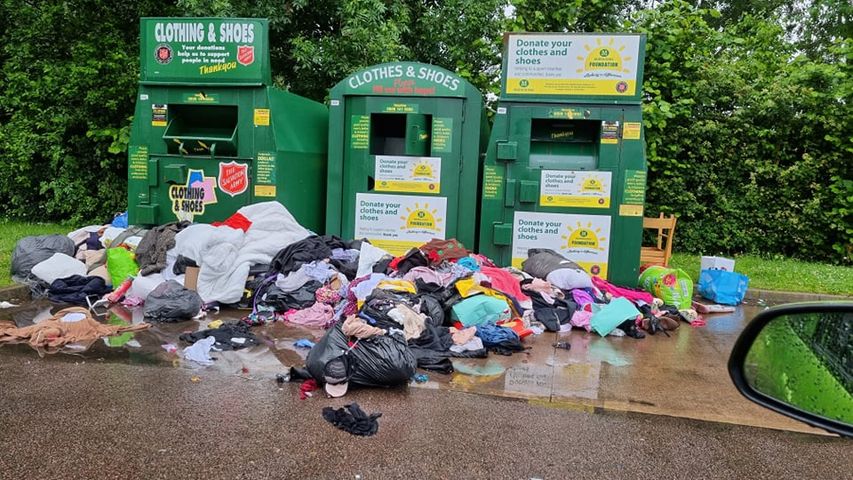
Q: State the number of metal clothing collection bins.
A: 3